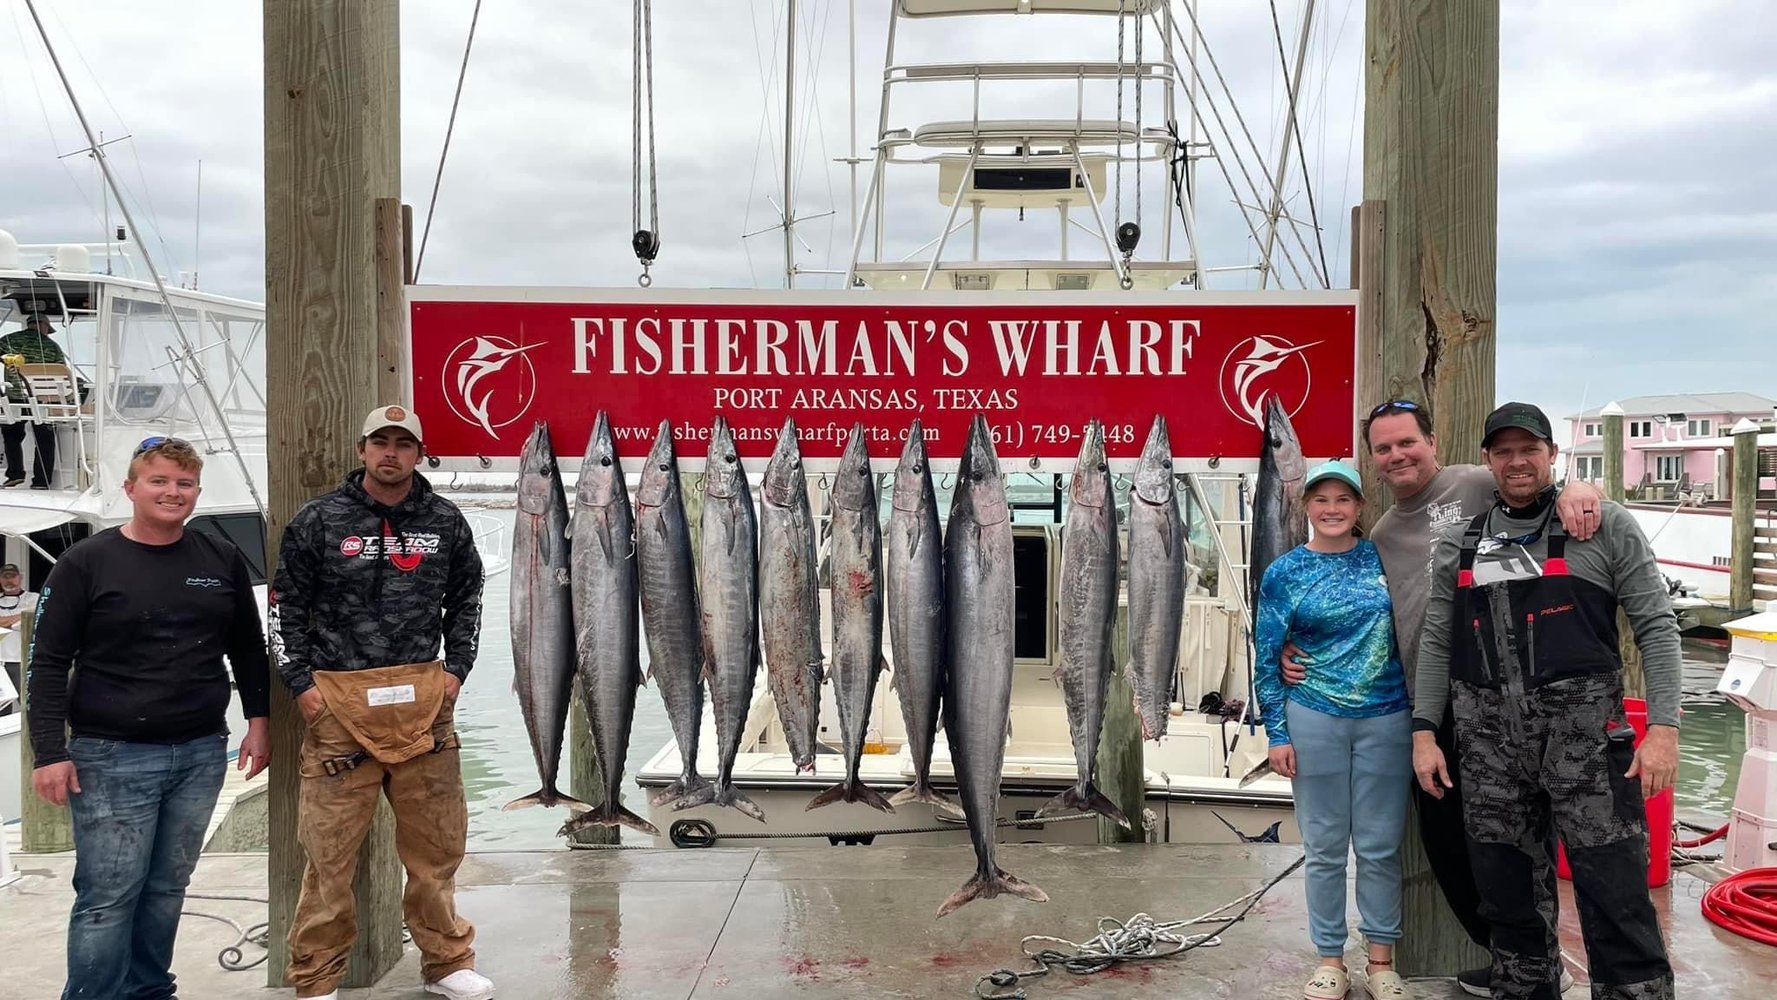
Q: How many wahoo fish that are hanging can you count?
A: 11